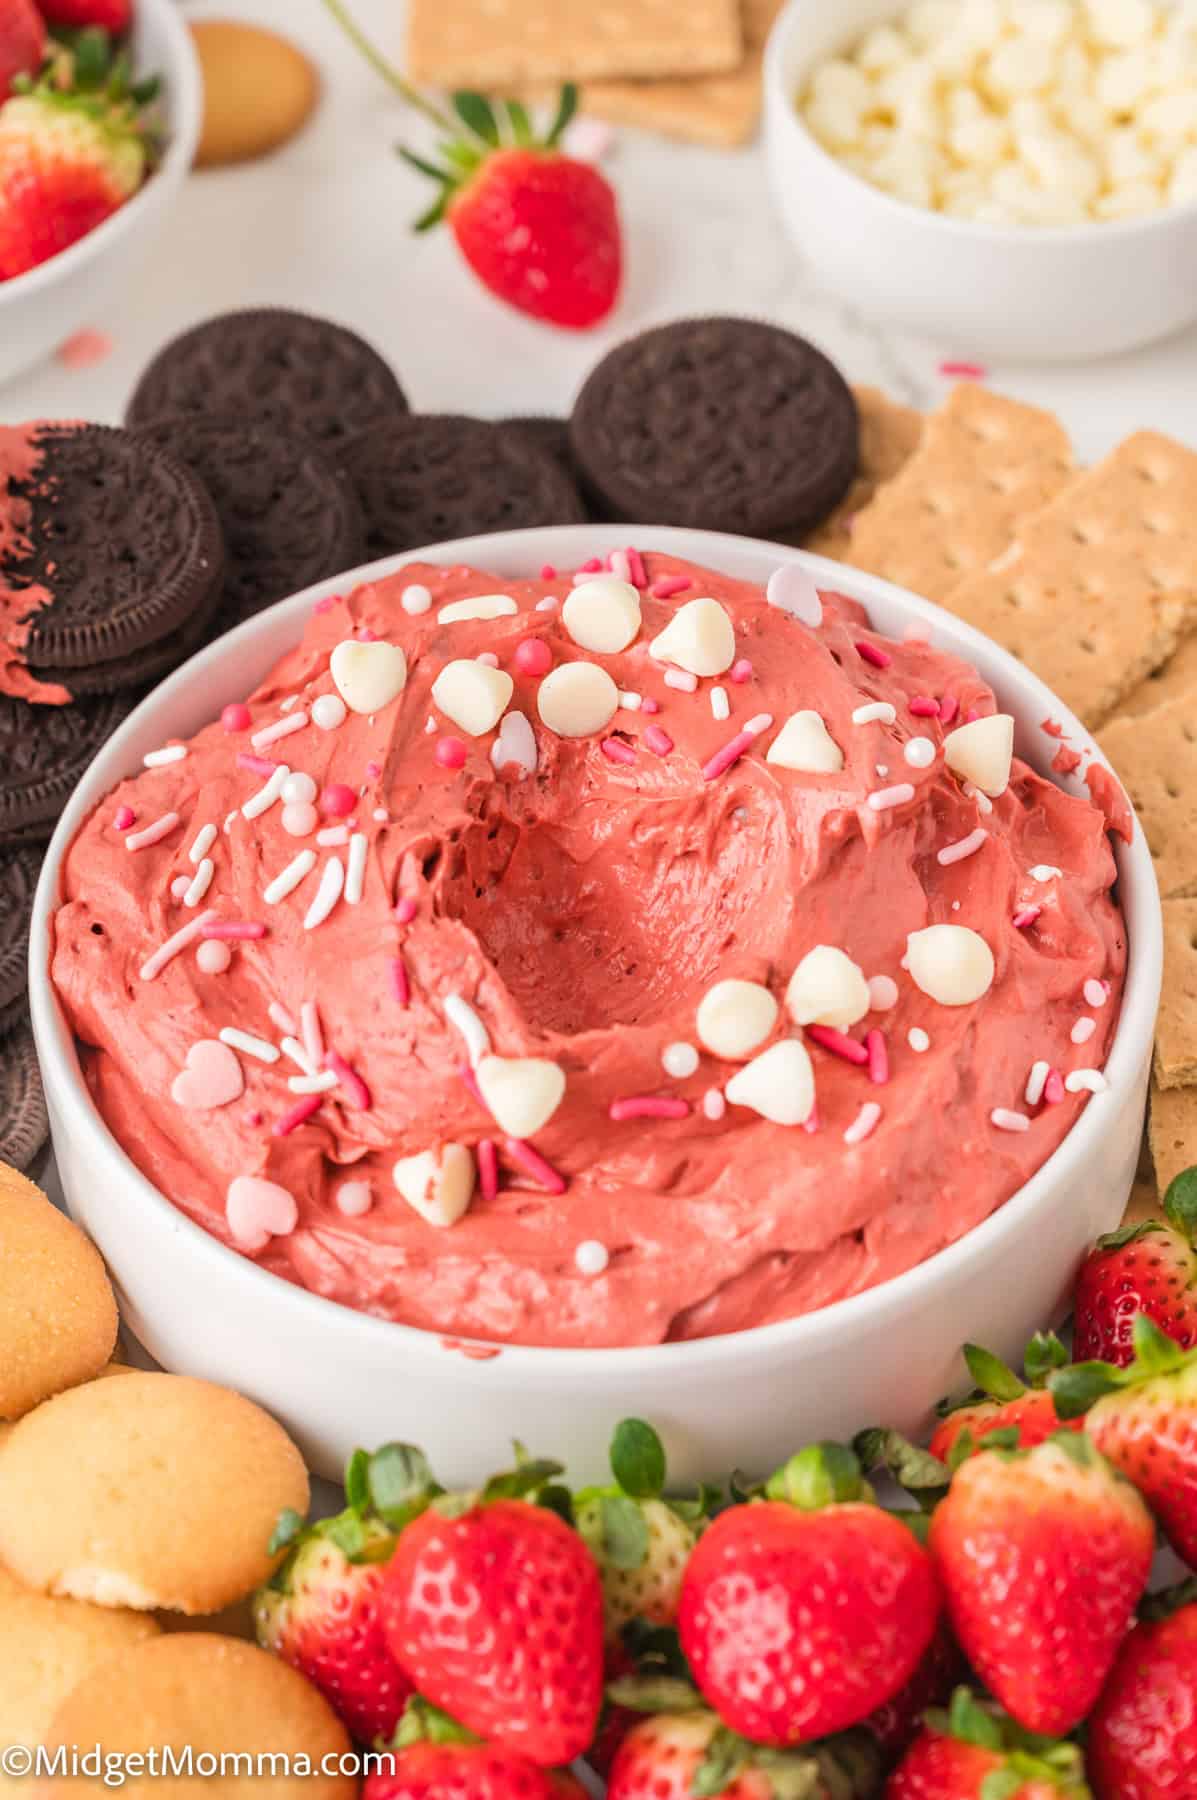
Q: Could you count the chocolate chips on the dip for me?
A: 13